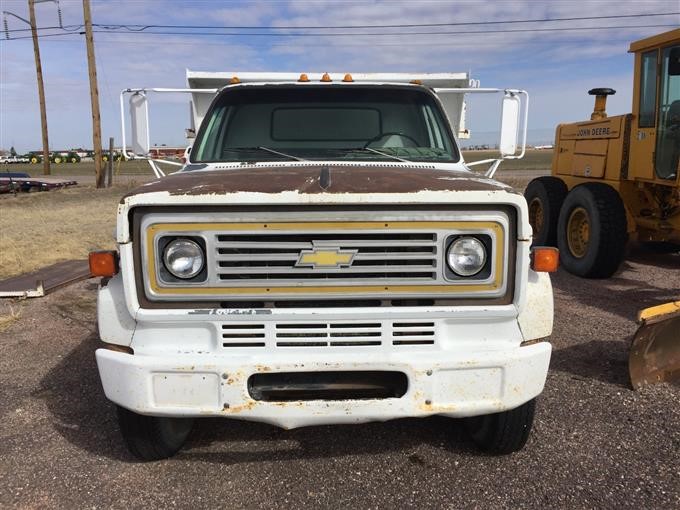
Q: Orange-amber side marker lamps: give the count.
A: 2